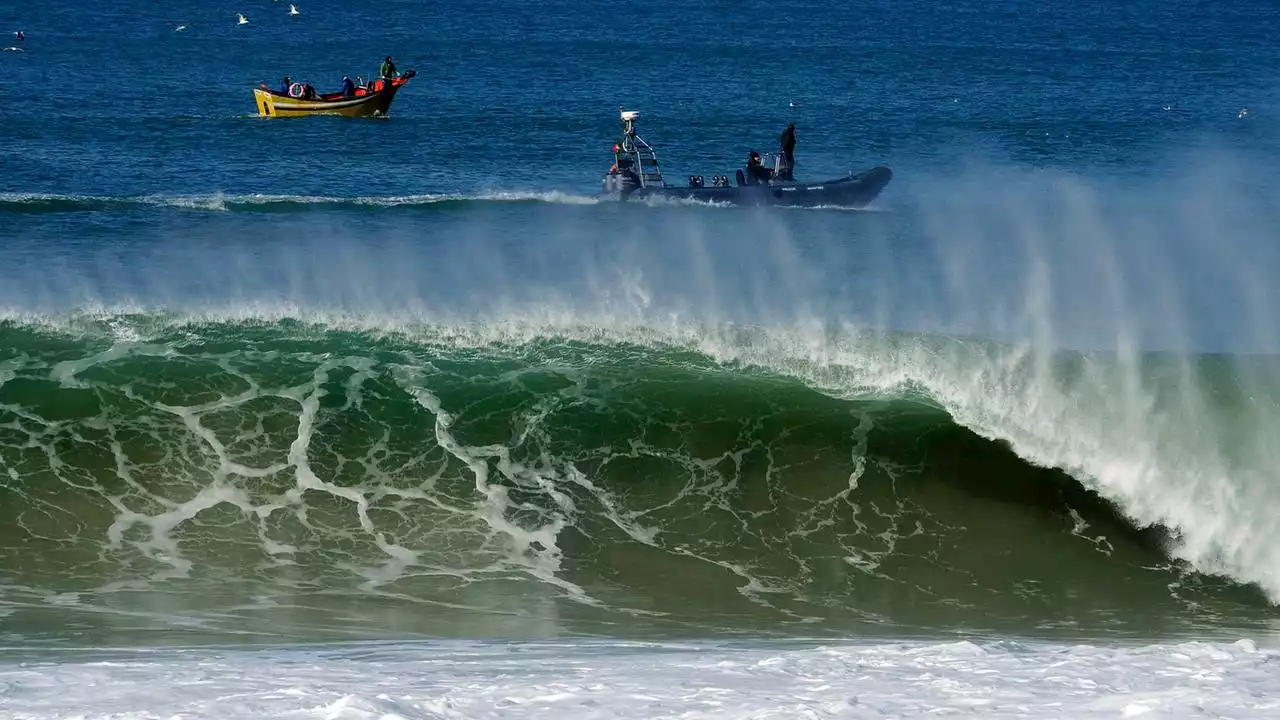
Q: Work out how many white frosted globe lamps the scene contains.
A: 0